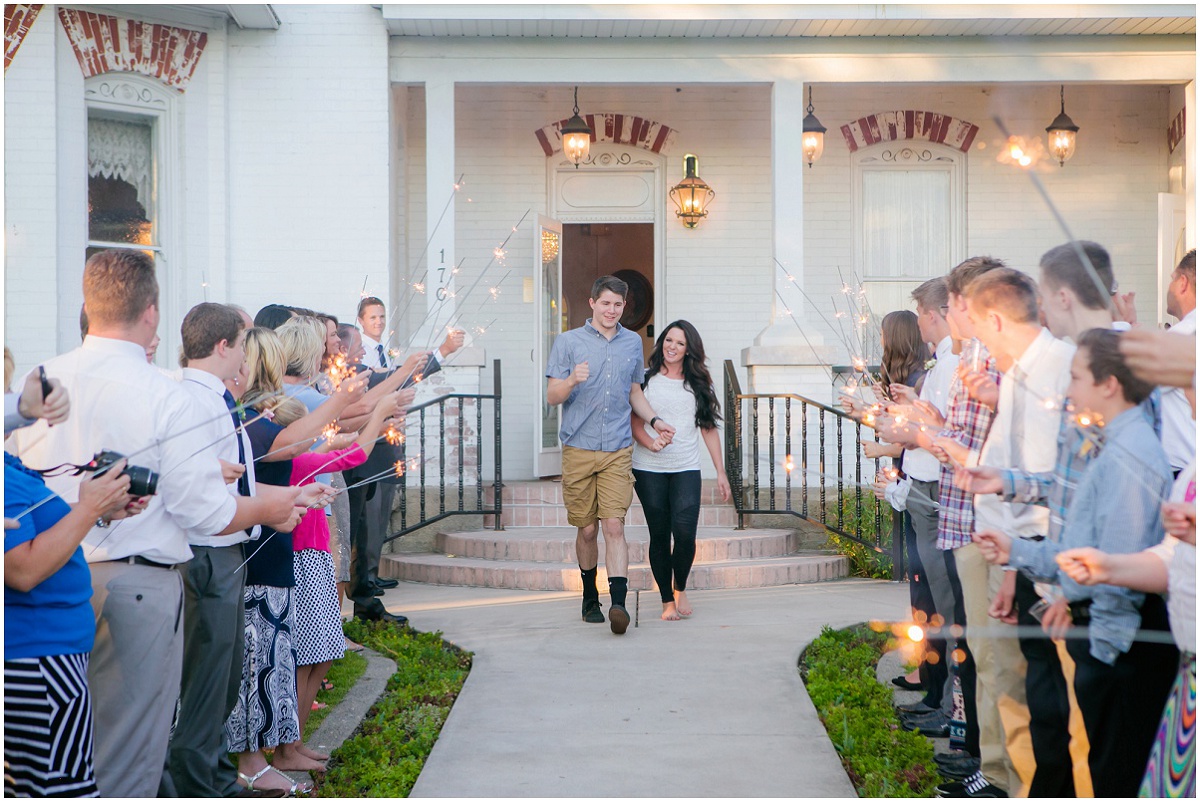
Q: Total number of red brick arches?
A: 5